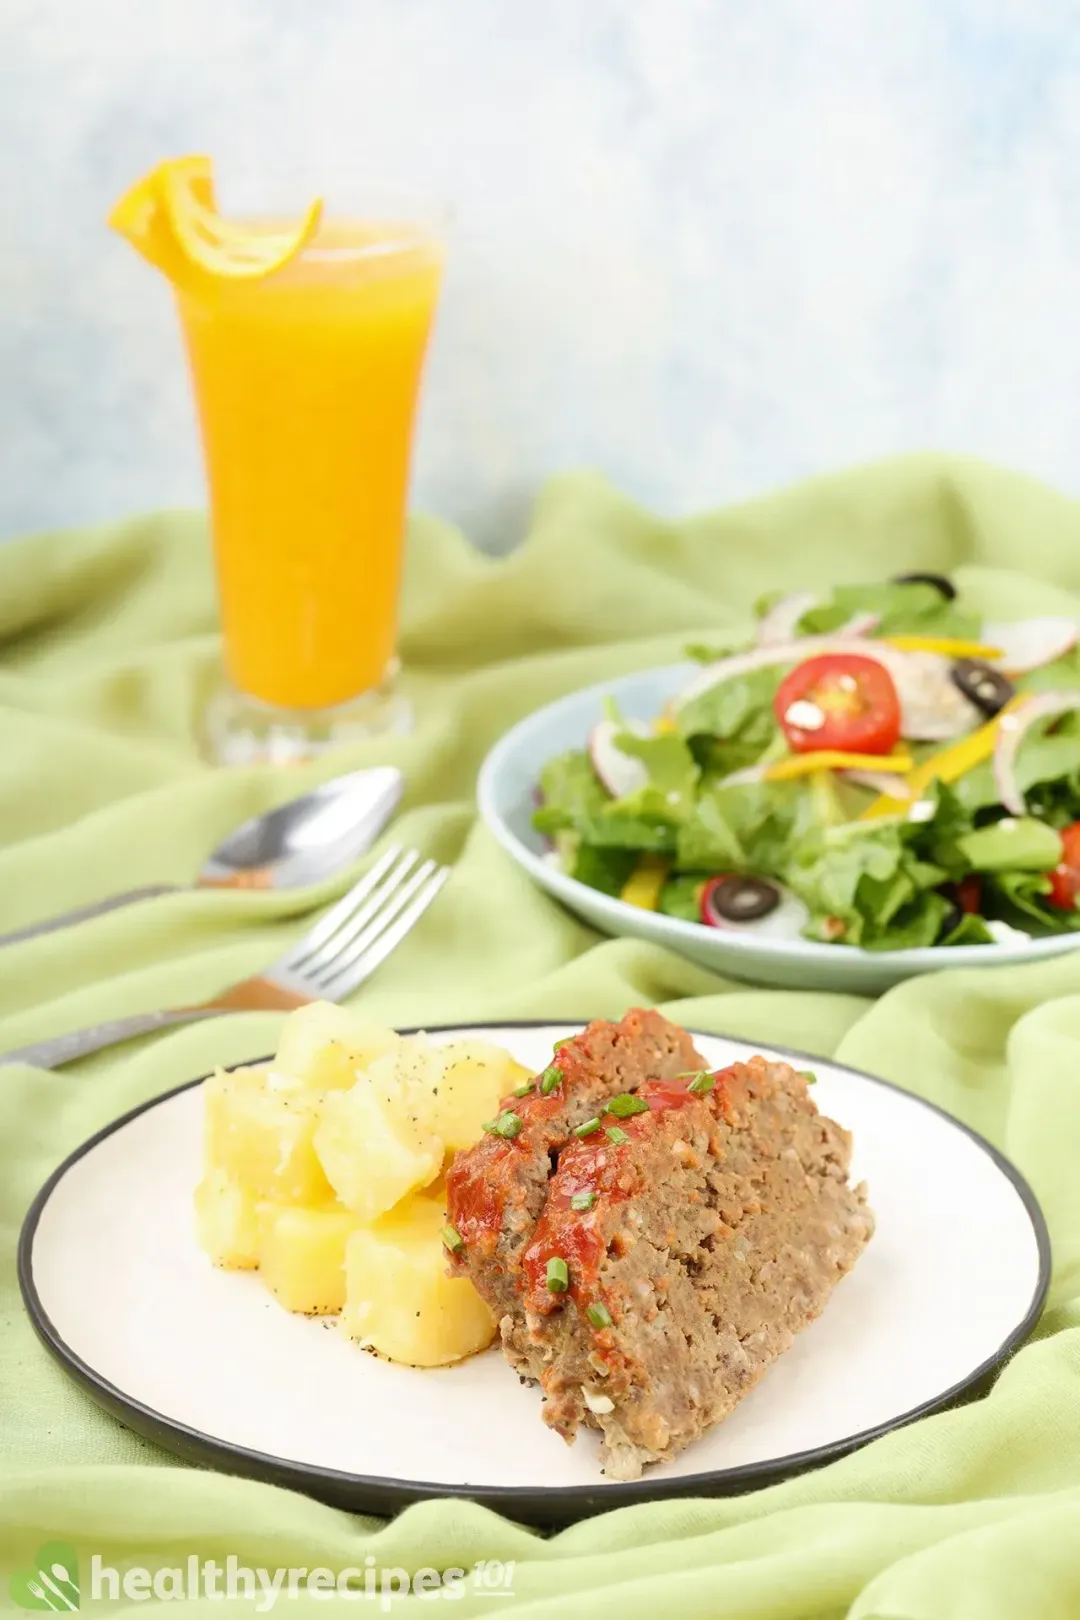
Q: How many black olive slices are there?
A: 3